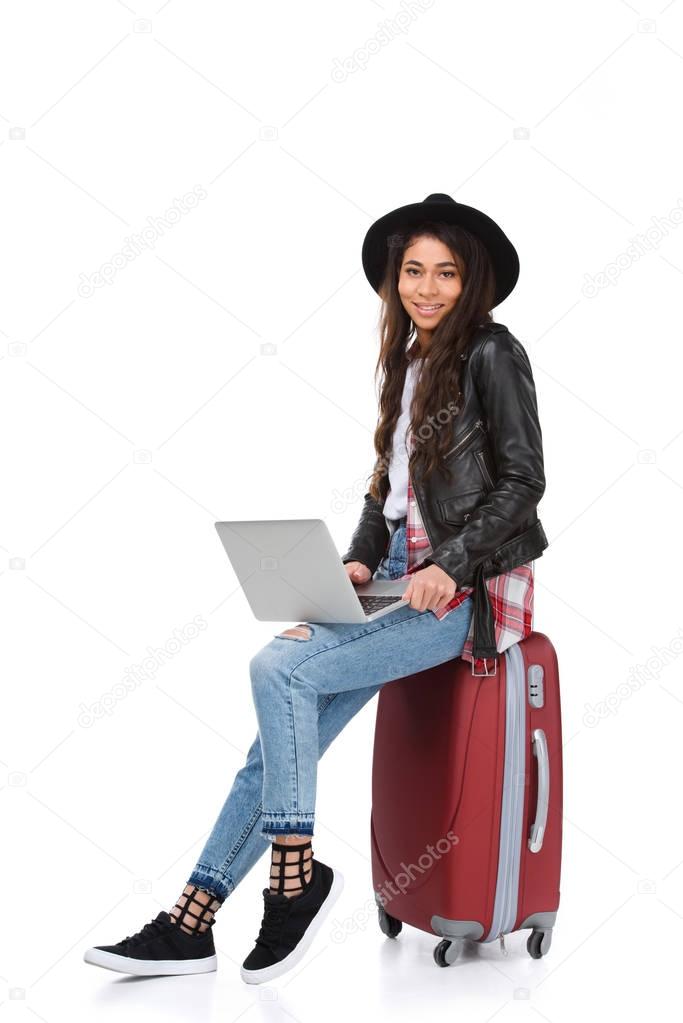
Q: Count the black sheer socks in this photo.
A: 2